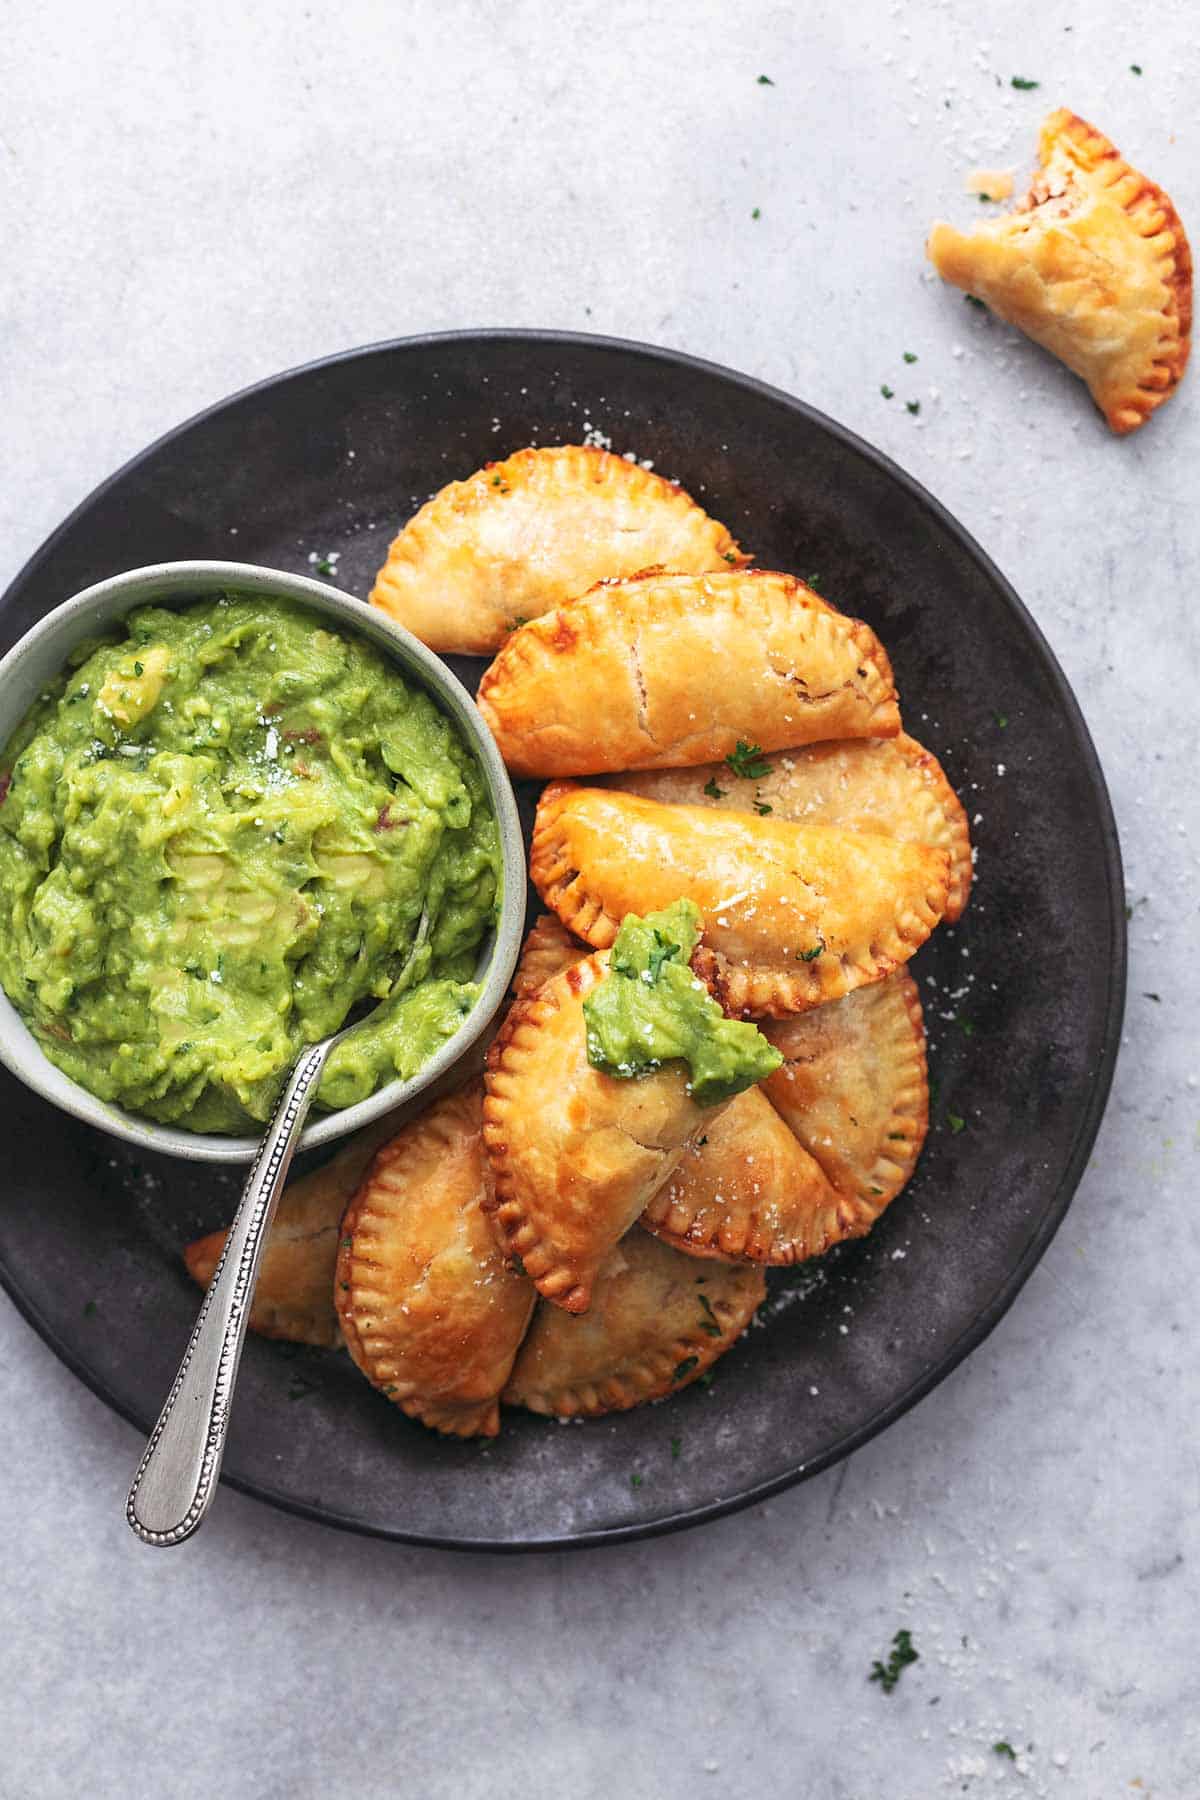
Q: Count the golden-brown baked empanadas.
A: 11